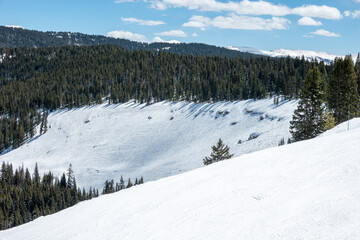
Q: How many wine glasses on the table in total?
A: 0